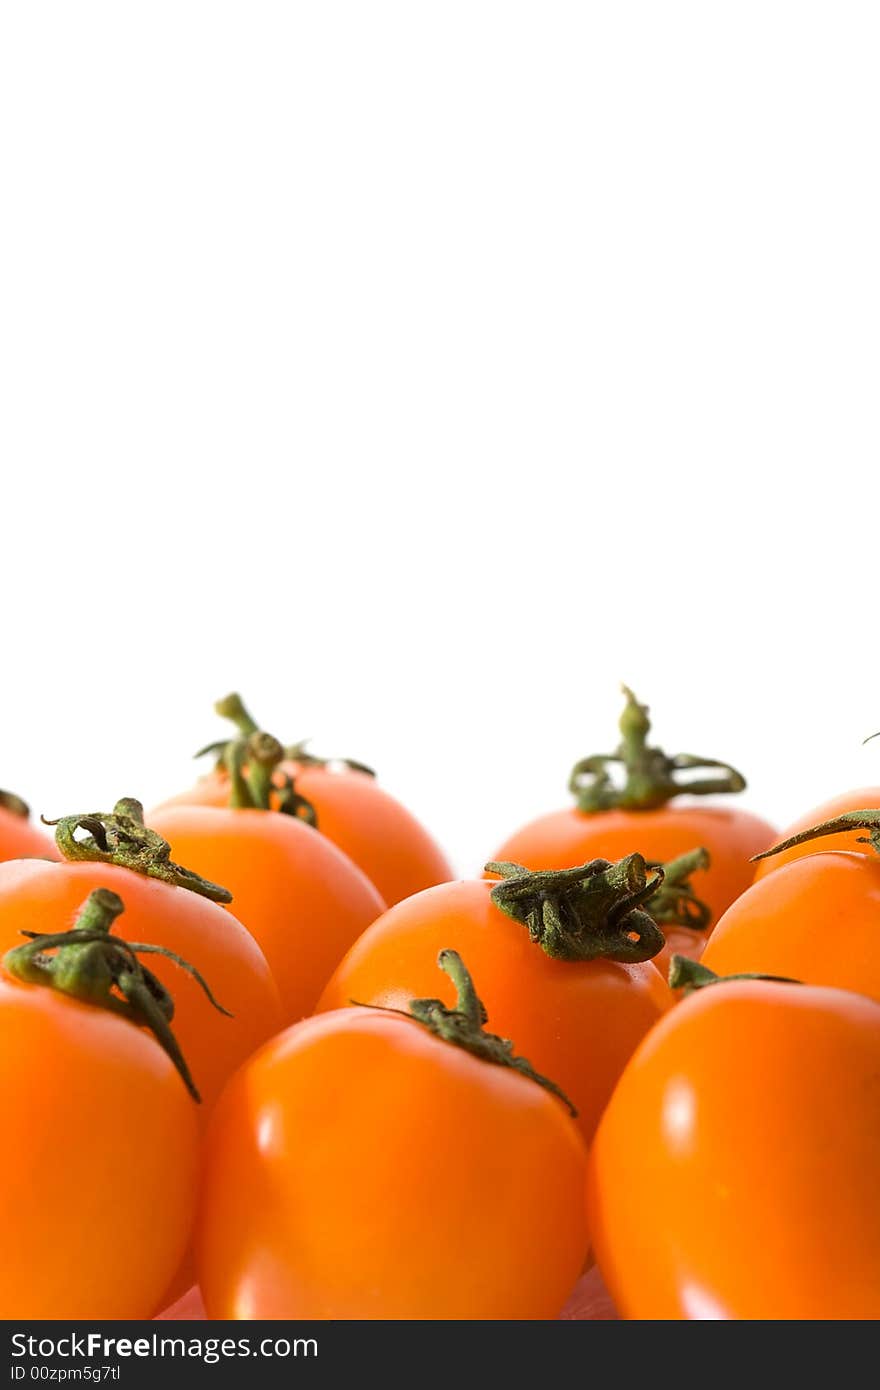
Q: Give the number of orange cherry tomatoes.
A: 12